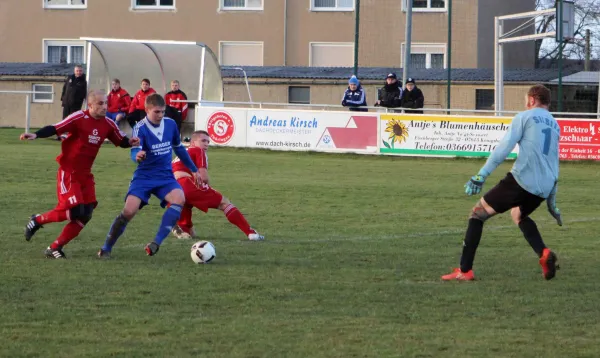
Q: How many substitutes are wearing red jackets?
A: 3